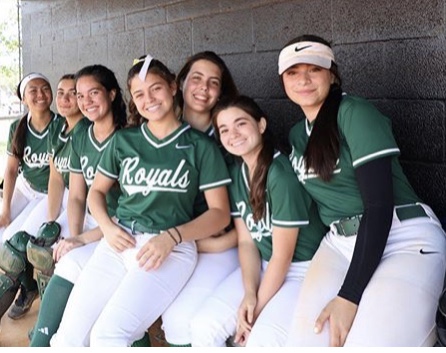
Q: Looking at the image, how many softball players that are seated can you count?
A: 7